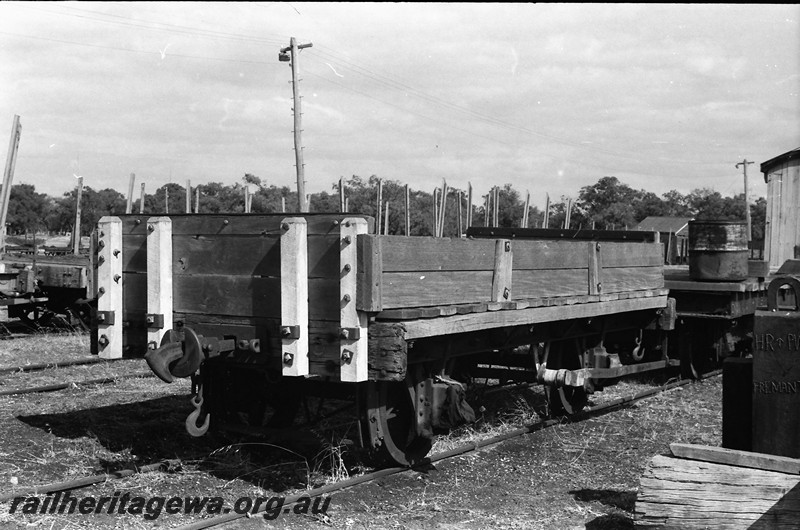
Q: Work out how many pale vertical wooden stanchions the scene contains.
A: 4